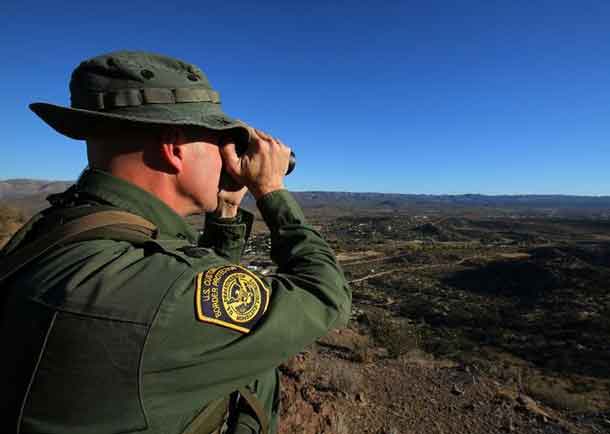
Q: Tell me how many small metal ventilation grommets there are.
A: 2